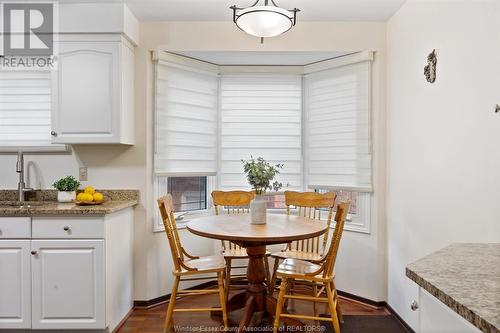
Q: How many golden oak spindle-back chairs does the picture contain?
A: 4